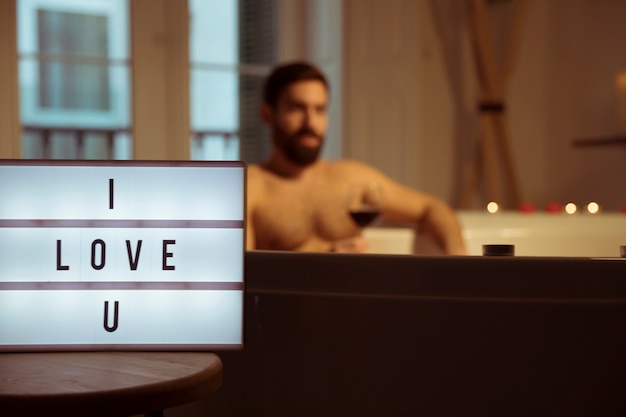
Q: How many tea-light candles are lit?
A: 3